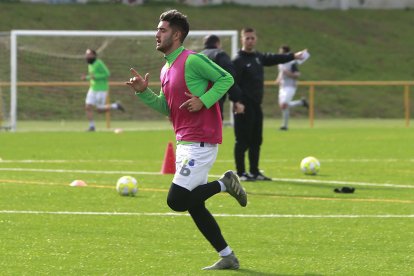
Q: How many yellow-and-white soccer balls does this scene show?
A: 2